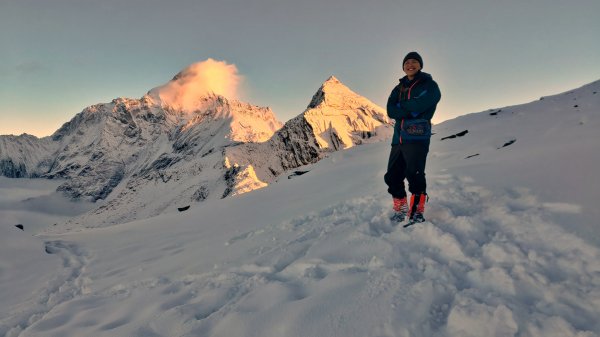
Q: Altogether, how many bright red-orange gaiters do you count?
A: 2